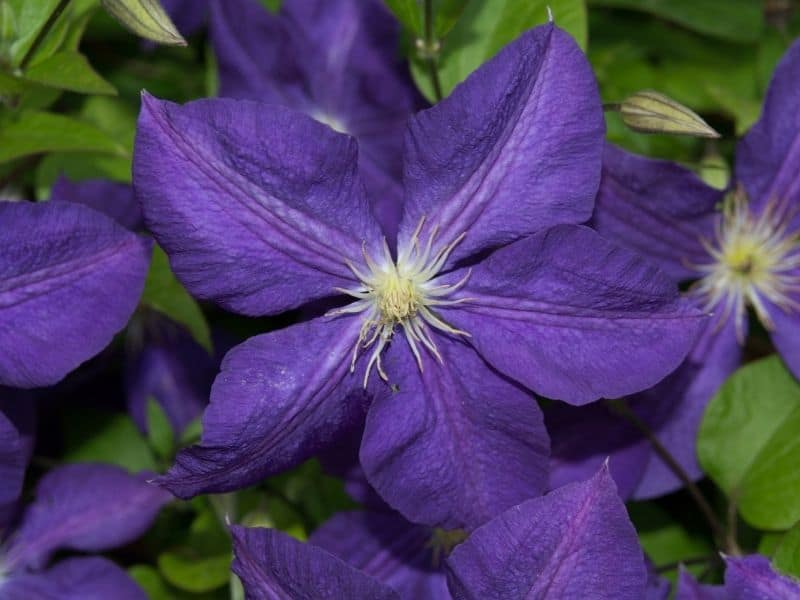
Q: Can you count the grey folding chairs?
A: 0